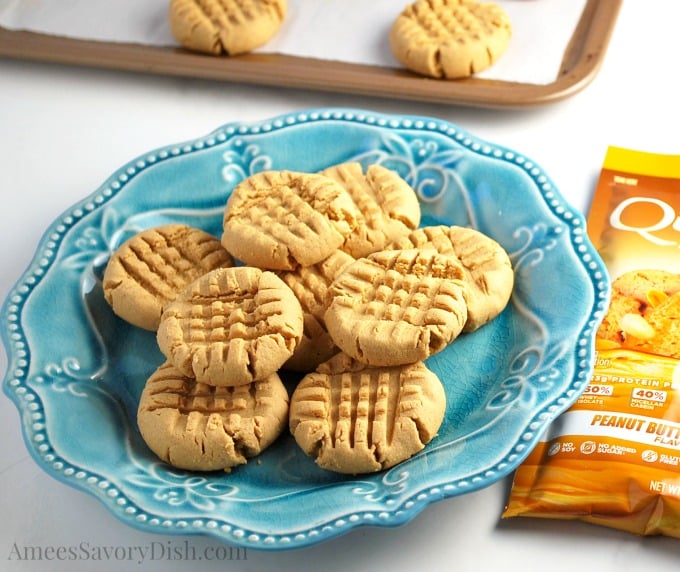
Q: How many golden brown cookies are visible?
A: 11